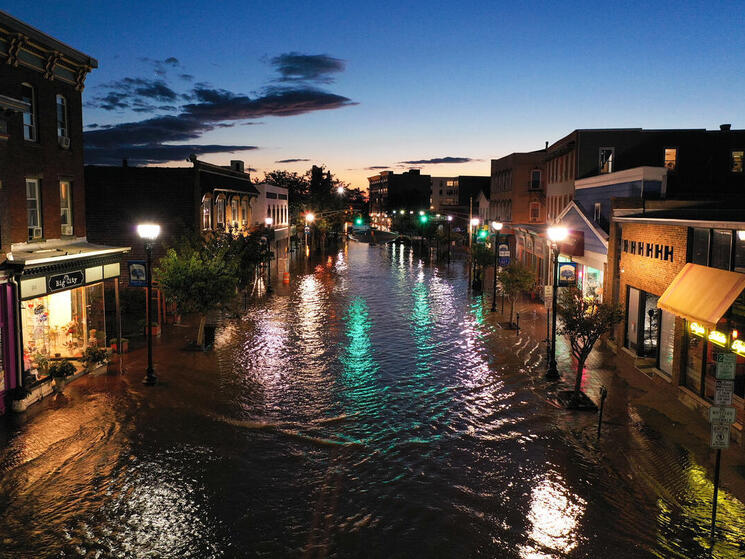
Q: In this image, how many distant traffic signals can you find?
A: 3